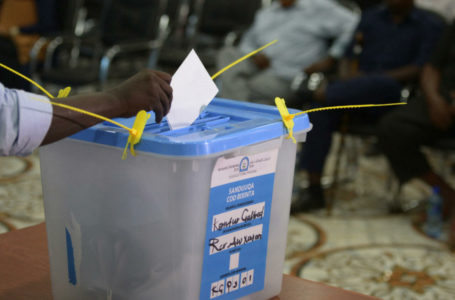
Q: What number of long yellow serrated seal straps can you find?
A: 4